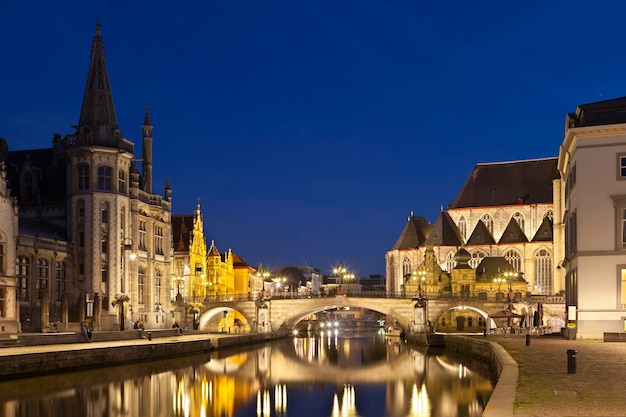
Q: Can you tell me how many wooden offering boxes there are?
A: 0